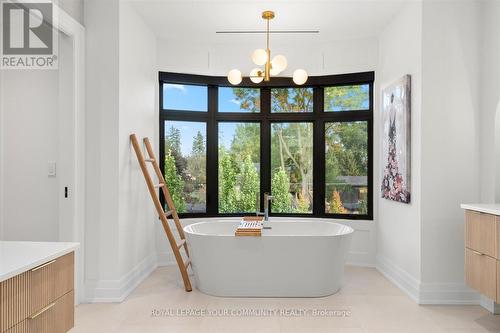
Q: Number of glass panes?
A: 8